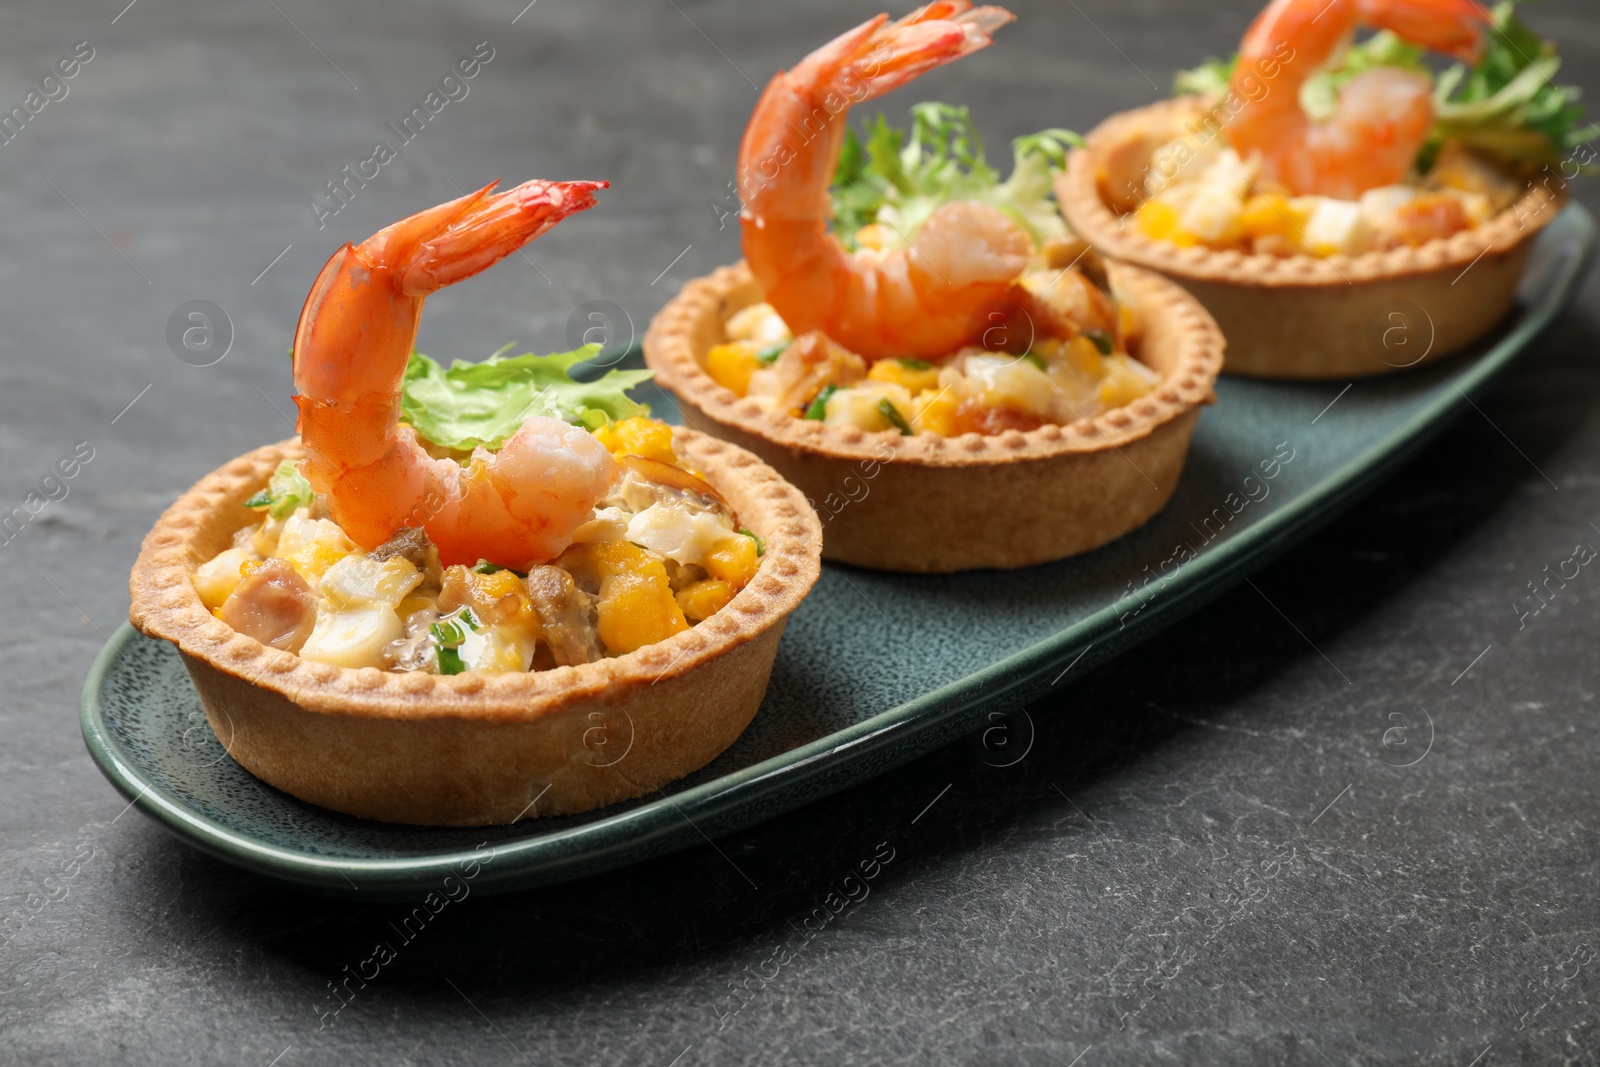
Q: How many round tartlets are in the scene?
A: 3